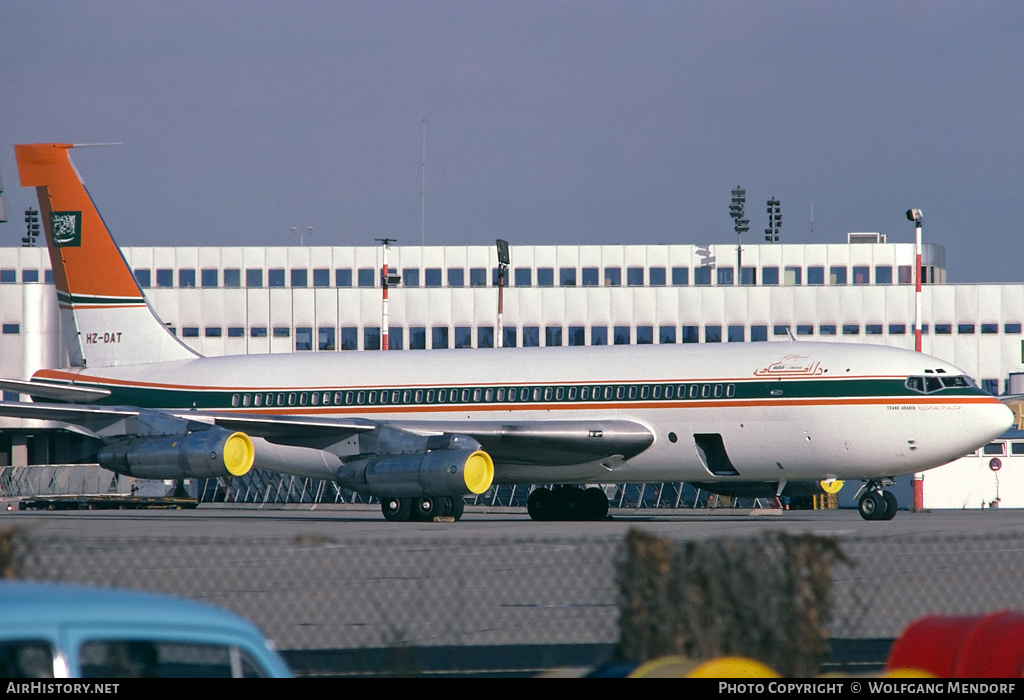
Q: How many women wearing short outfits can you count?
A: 0